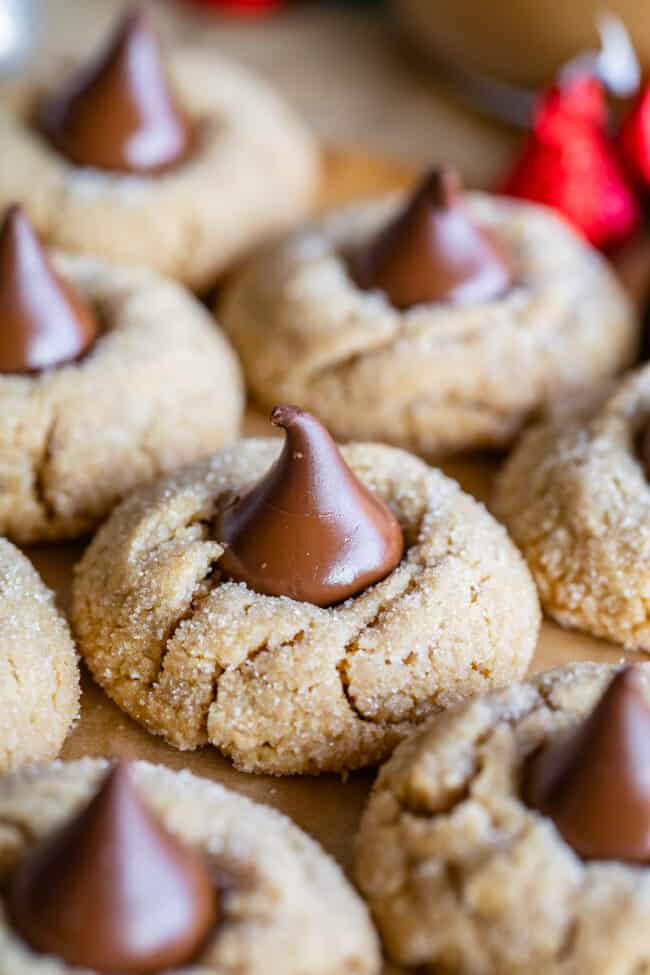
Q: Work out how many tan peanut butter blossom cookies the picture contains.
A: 8